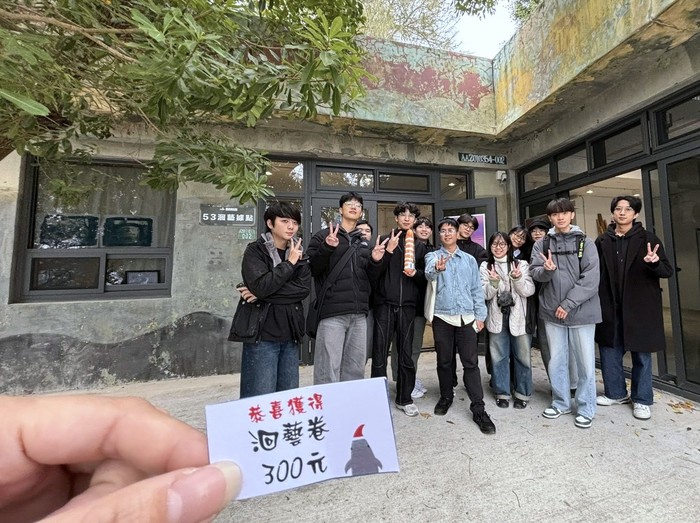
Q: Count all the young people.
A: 12